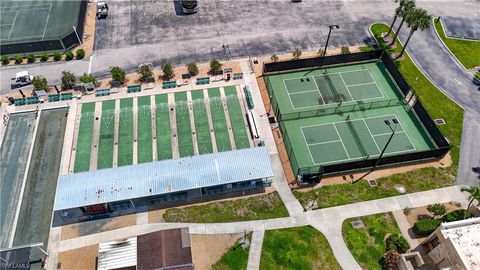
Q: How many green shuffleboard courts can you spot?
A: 9